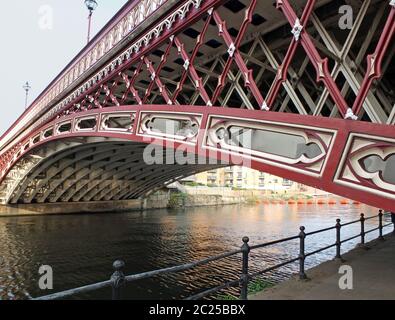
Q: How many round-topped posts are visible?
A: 6